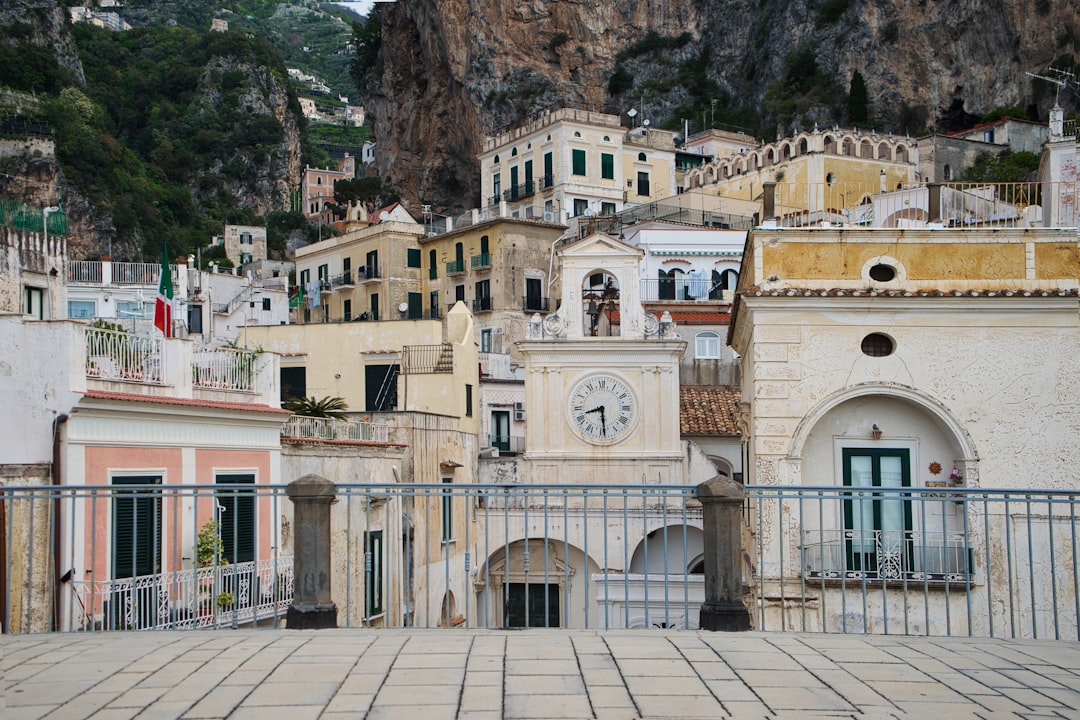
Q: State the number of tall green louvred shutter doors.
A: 2